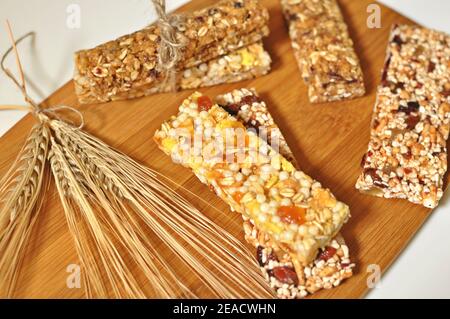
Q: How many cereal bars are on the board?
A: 6